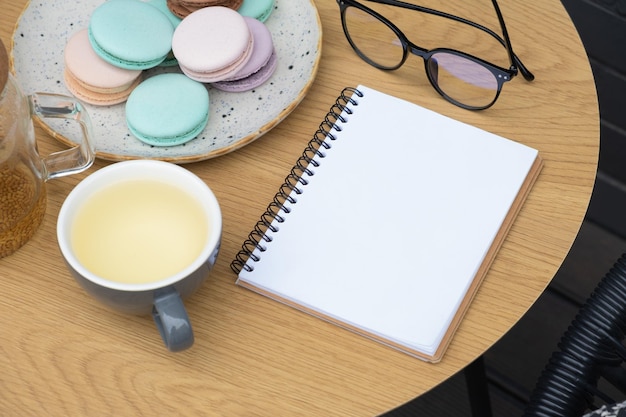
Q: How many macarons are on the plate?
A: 8